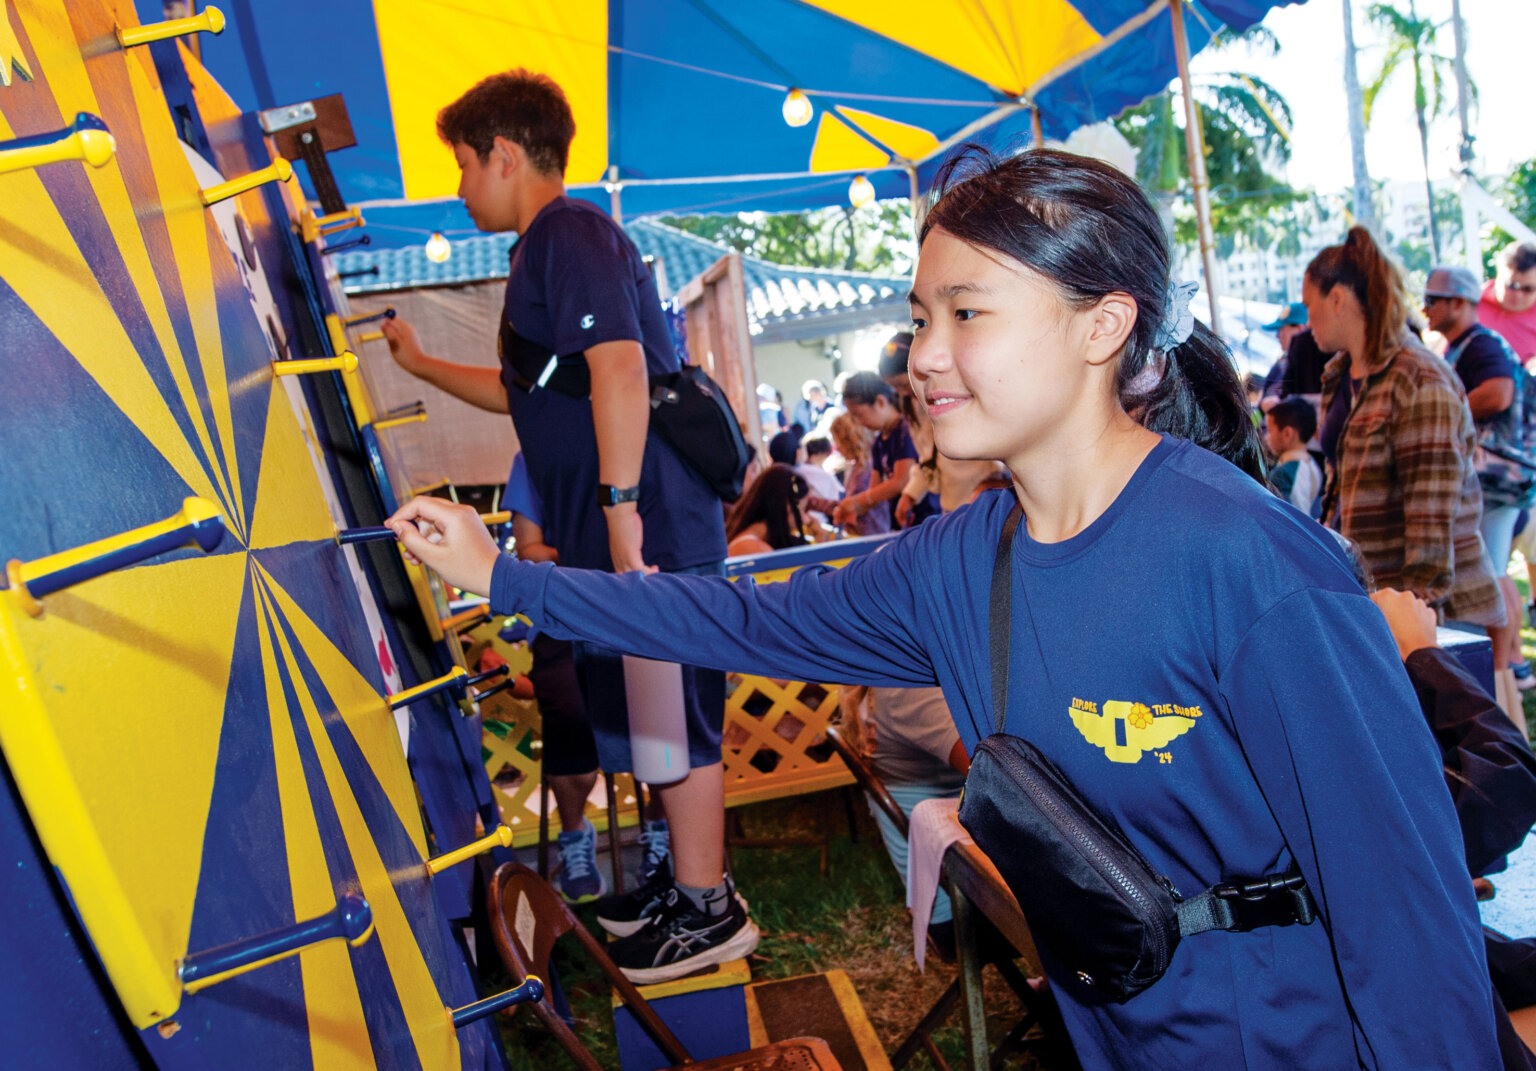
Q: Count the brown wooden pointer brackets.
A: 1